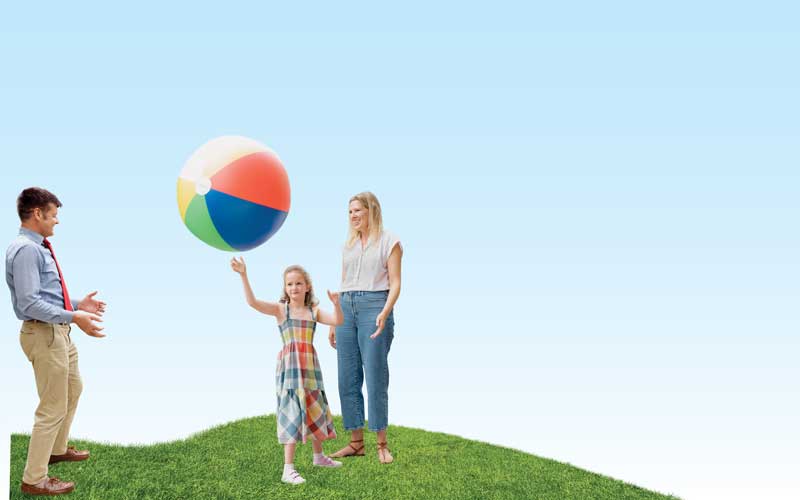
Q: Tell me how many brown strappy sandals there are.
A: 2